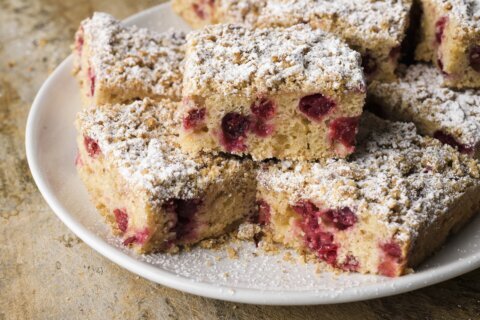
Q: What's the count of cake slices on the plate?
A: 8